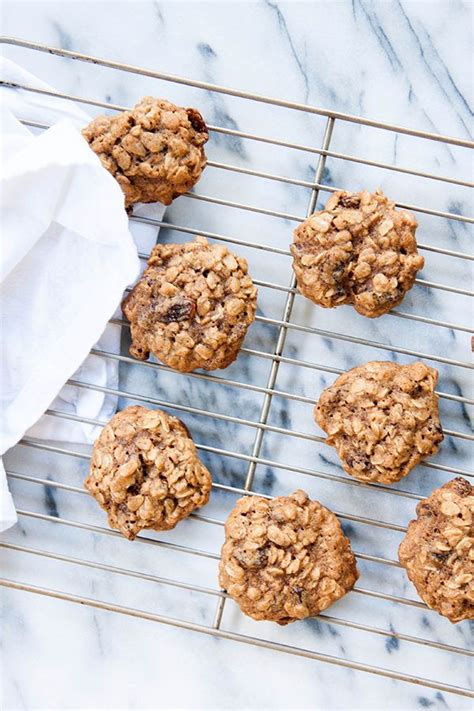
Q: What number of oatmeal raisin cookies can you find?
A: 7